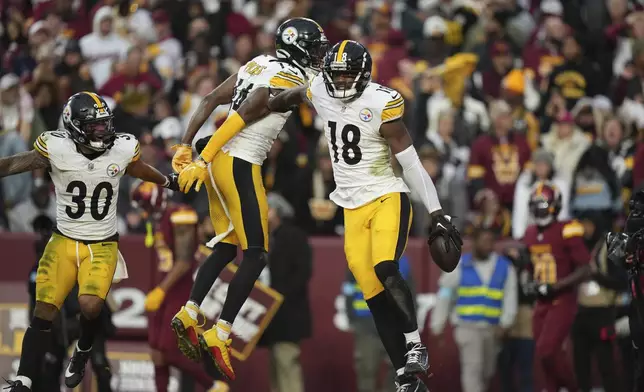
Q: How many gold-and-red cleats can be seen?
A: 2